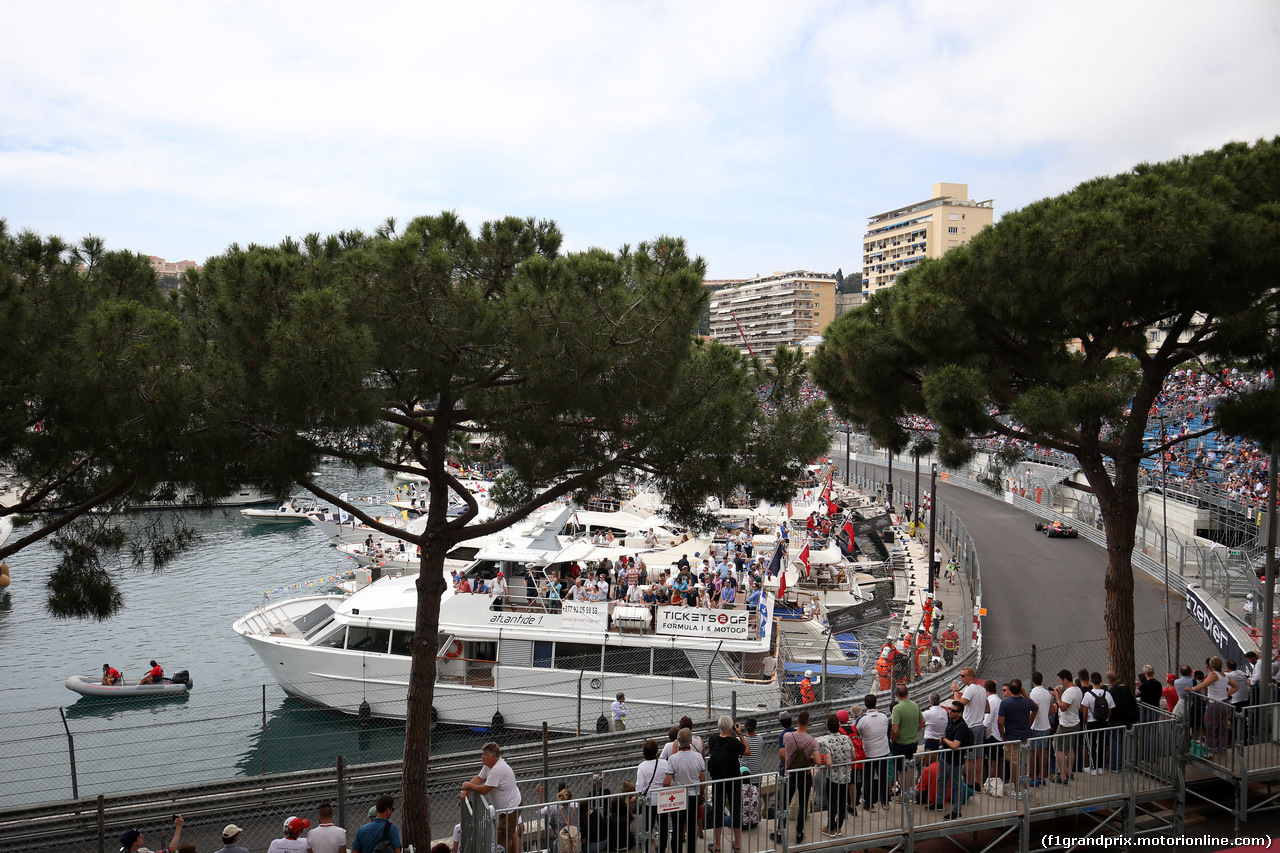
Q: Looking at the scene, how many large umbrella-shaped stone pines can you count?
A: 3